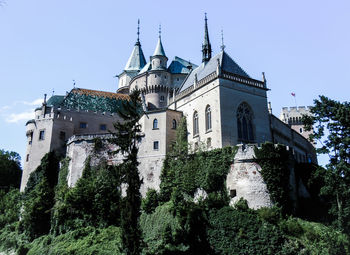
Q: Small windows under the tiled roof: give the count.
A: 2